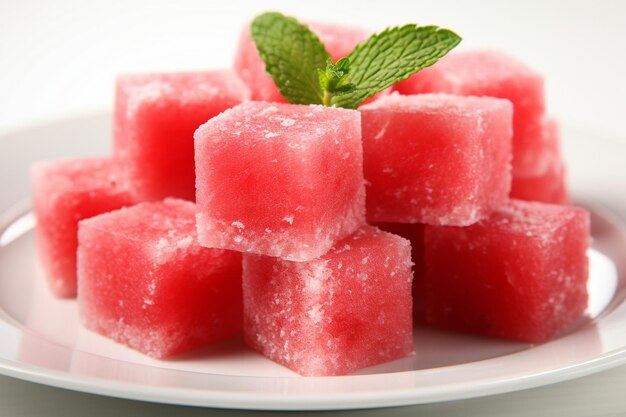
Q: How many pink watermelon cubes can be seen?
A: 10